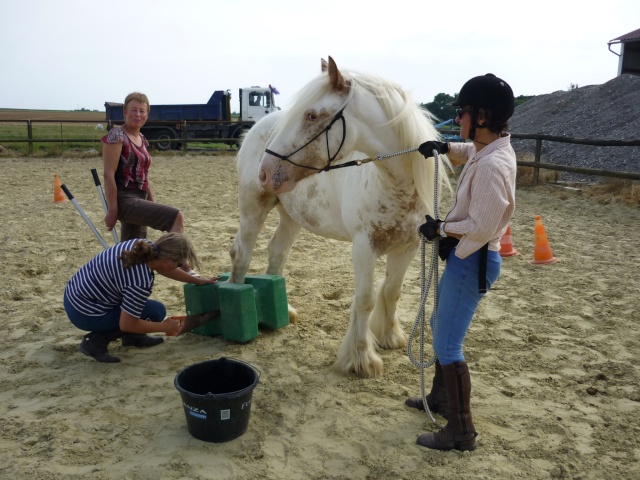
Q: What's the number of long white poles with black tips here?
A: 2